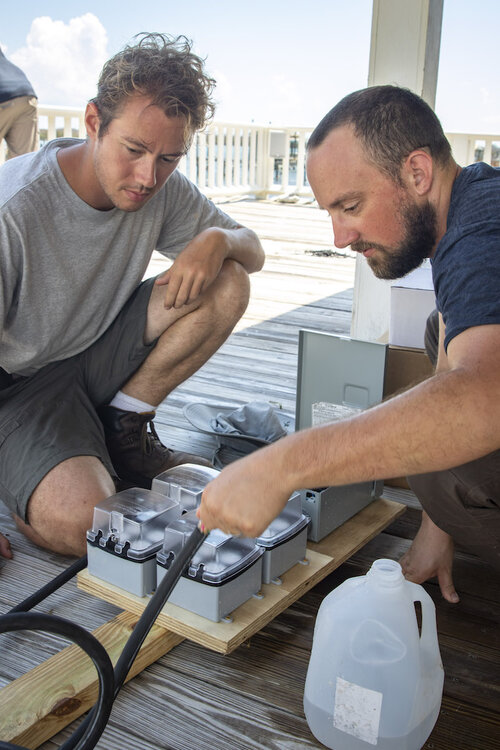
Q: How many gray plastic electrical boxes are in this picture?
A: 4